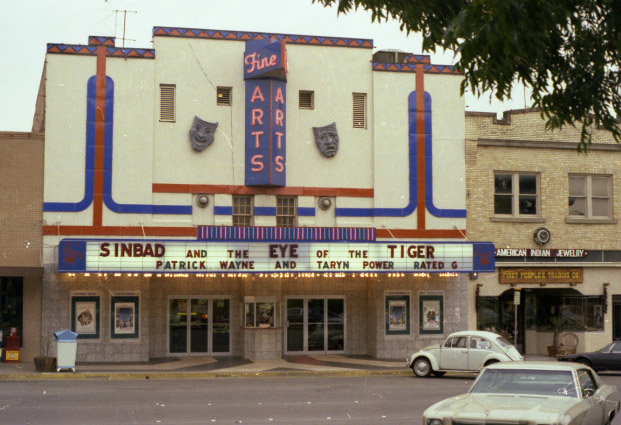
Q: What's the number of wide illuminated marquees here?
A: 1